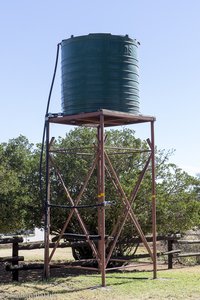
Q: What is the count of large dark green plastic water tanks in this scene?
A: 1